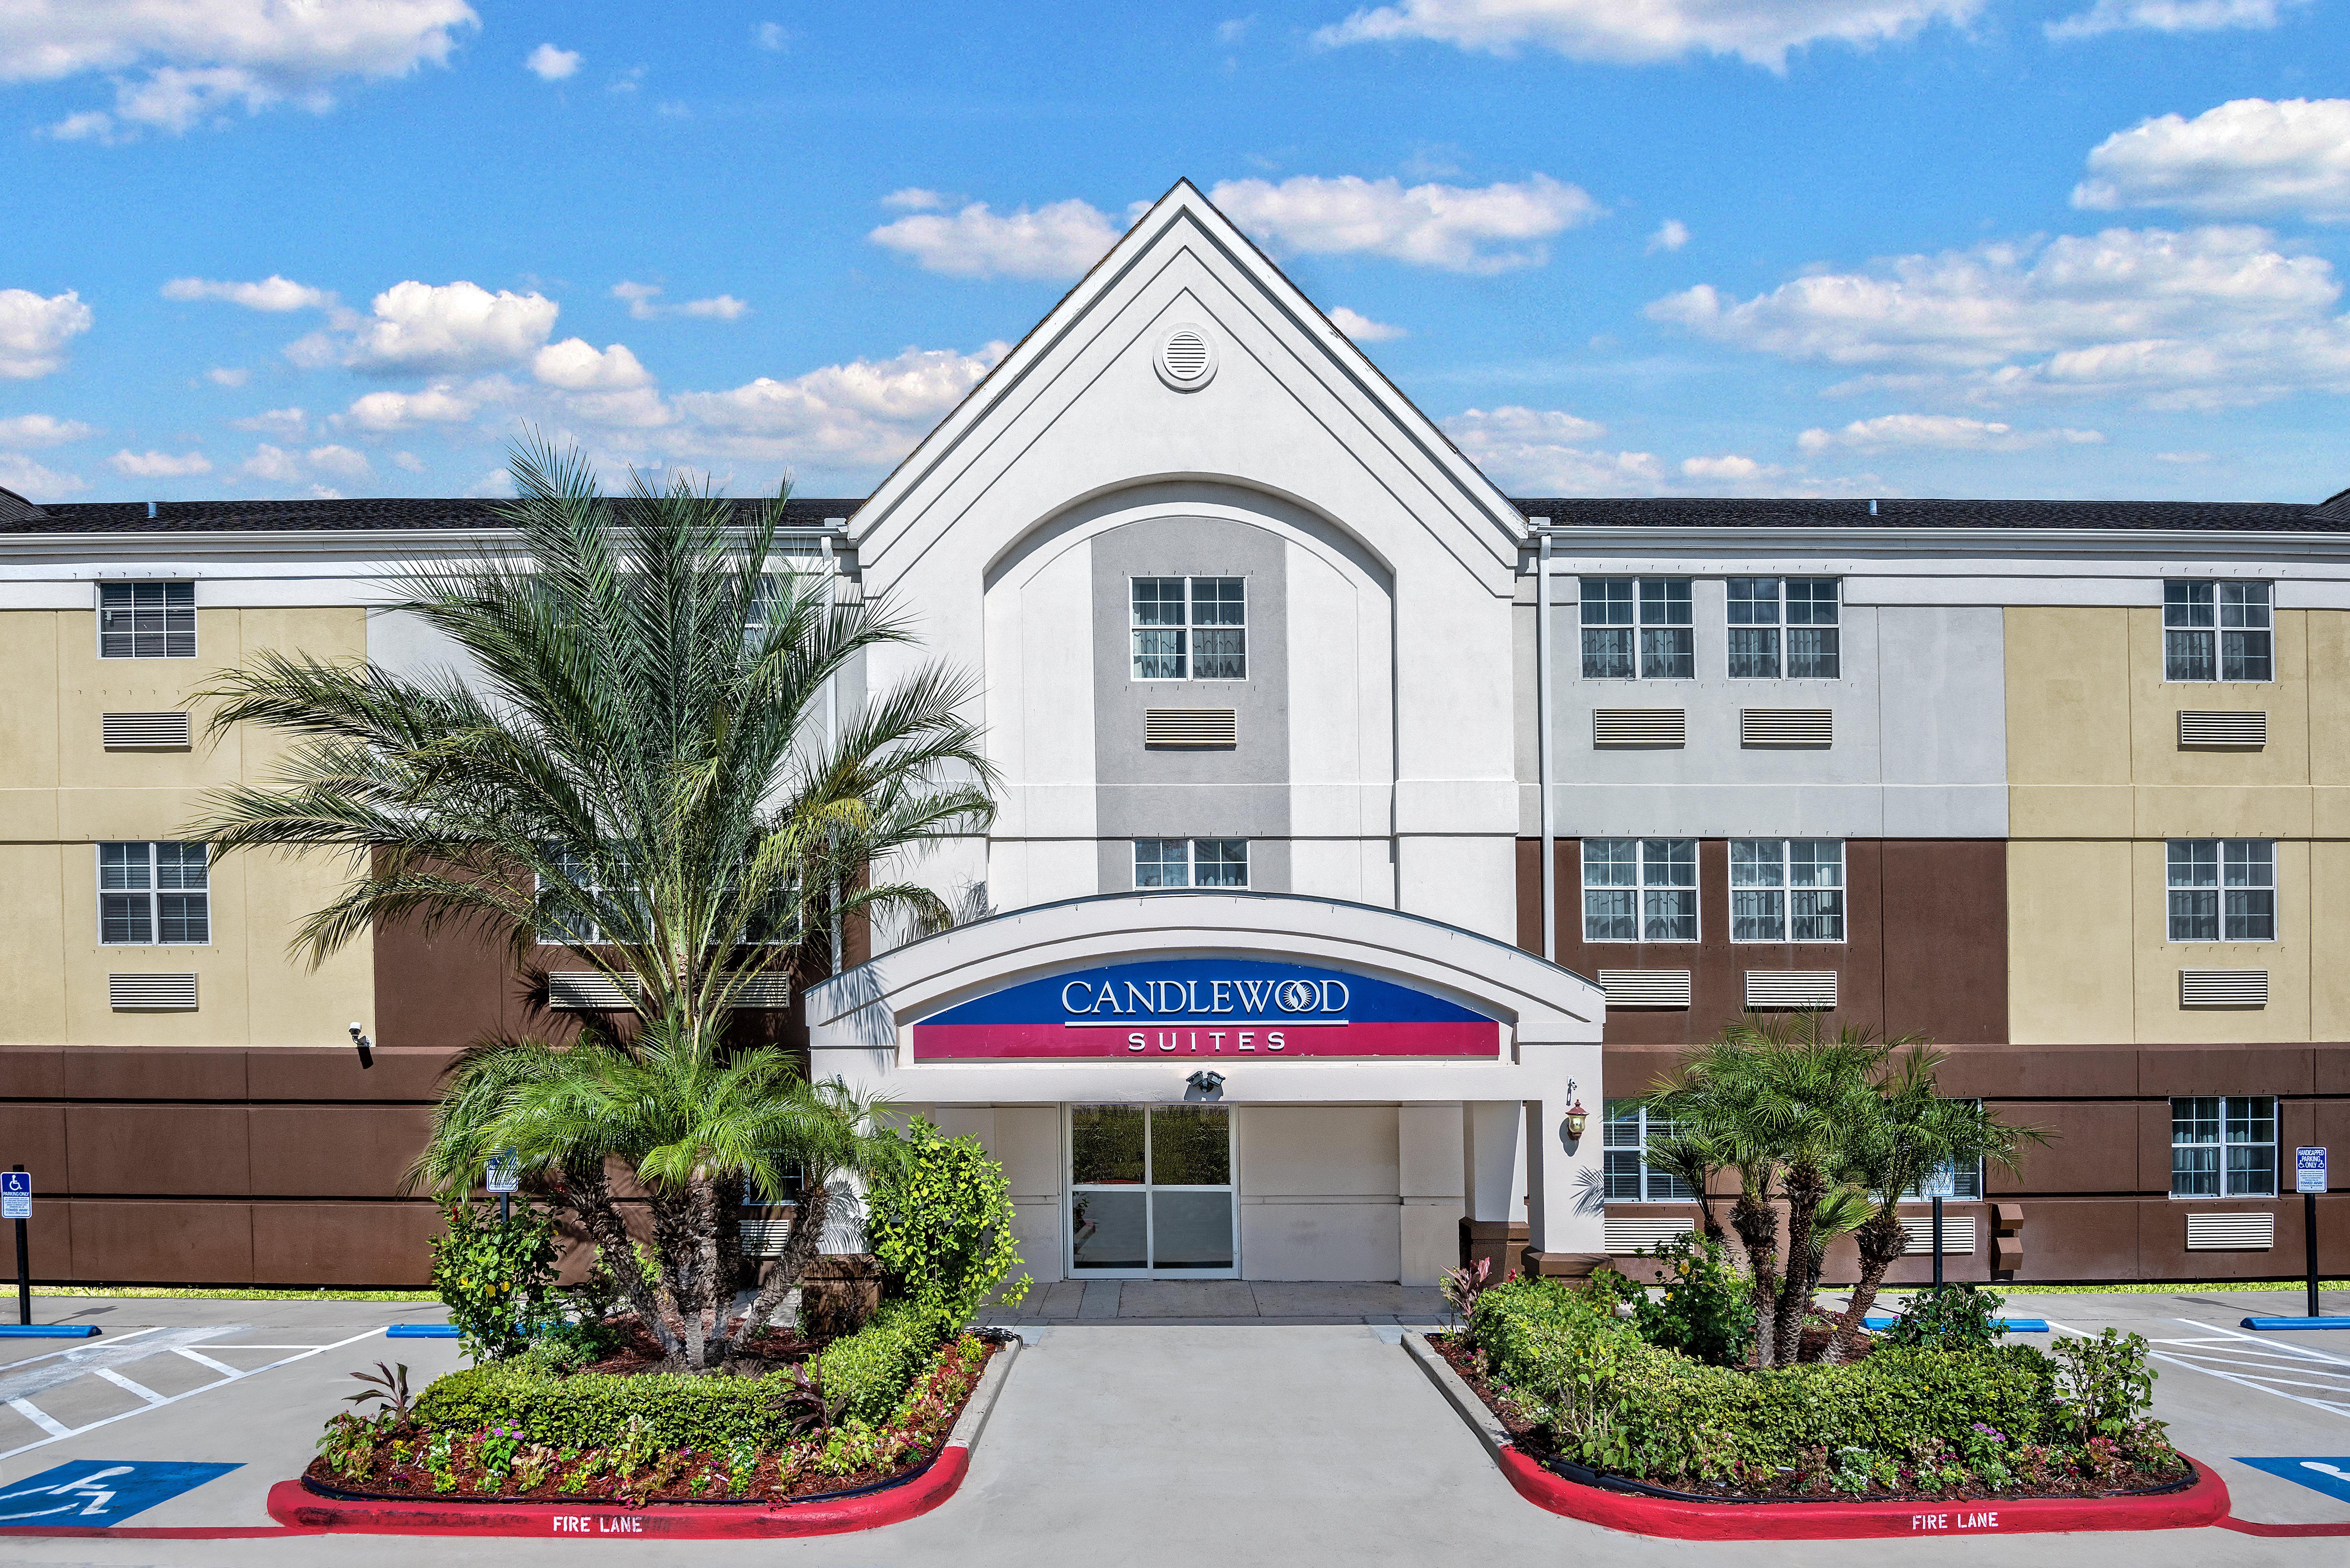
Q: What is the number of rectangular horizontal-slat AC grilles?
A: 15